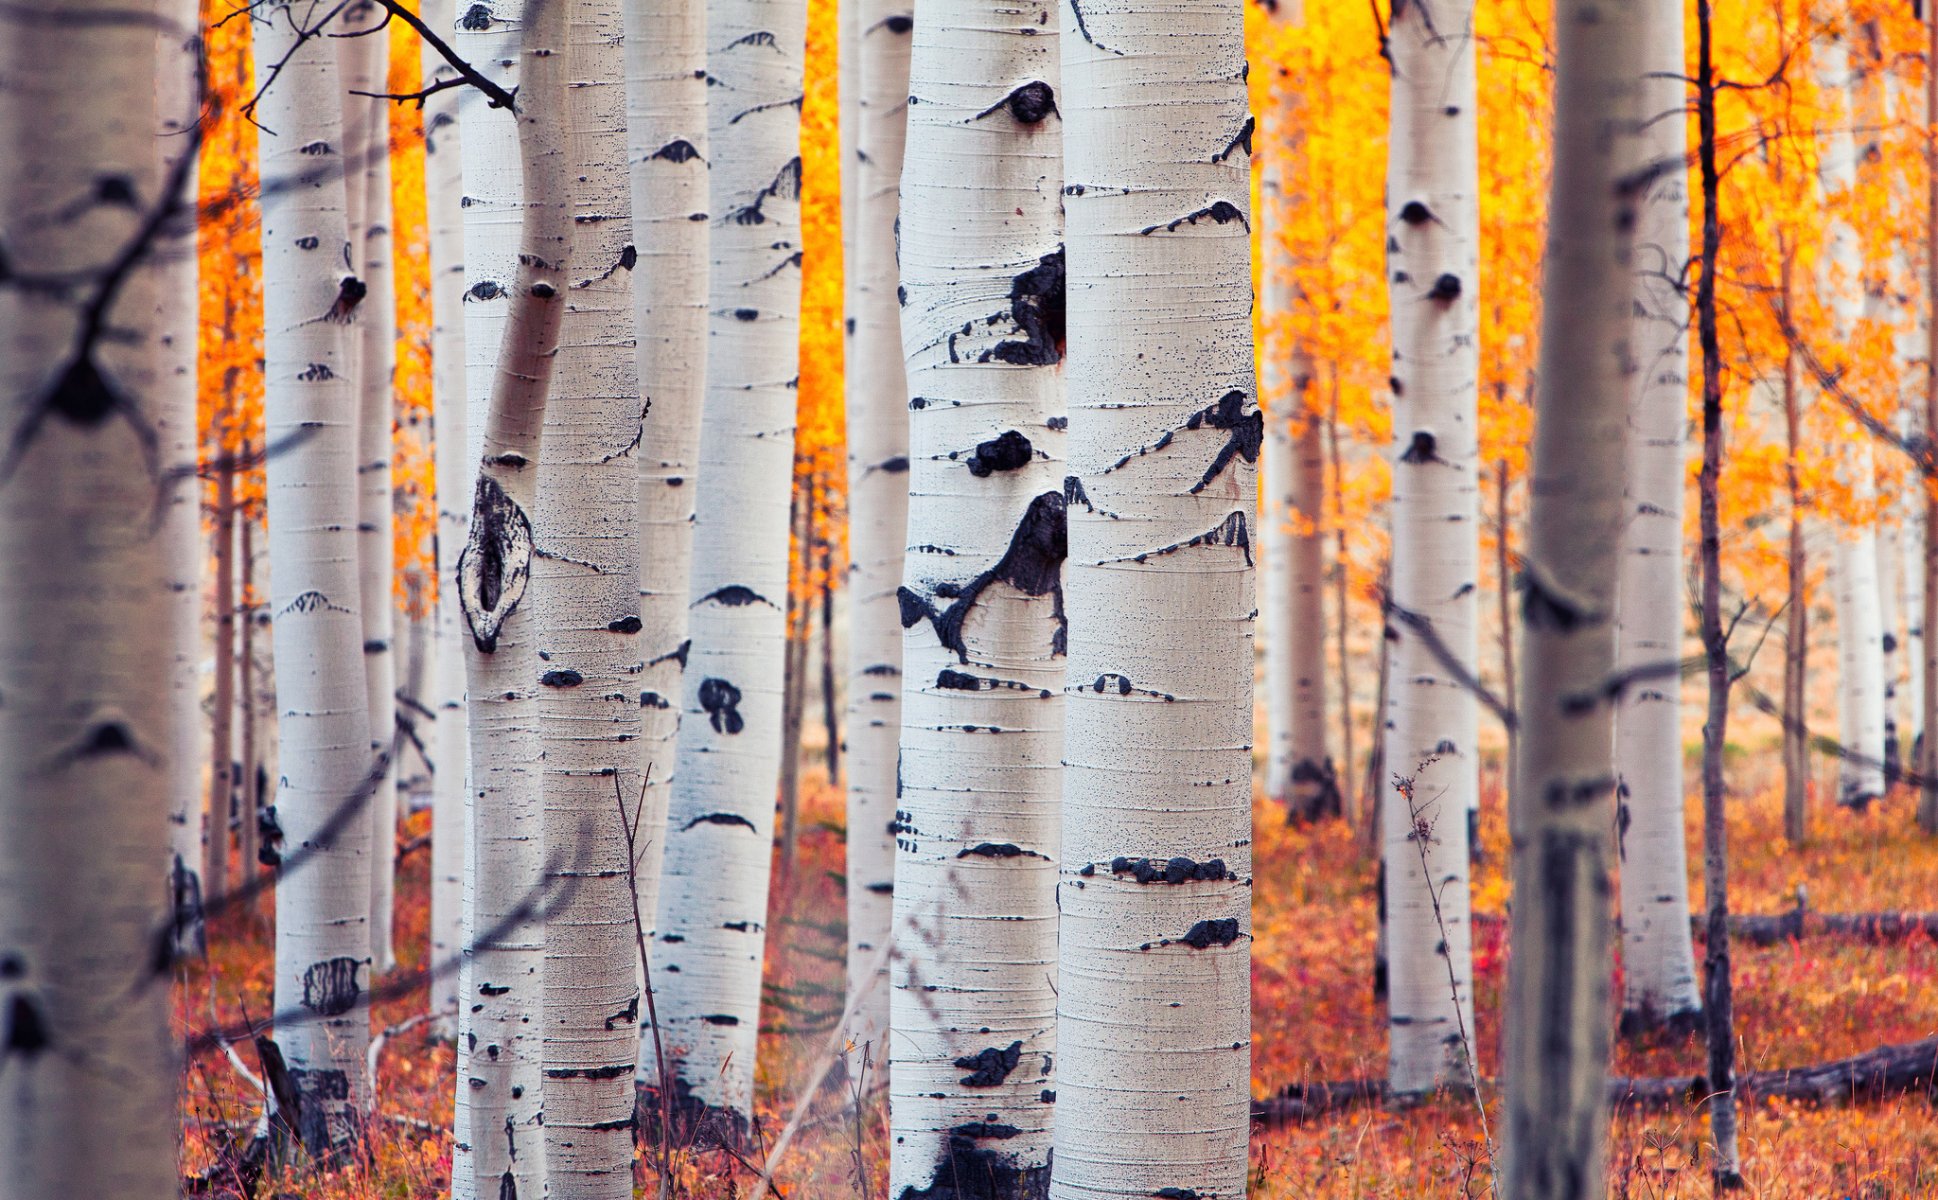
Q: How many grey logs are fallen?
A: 2